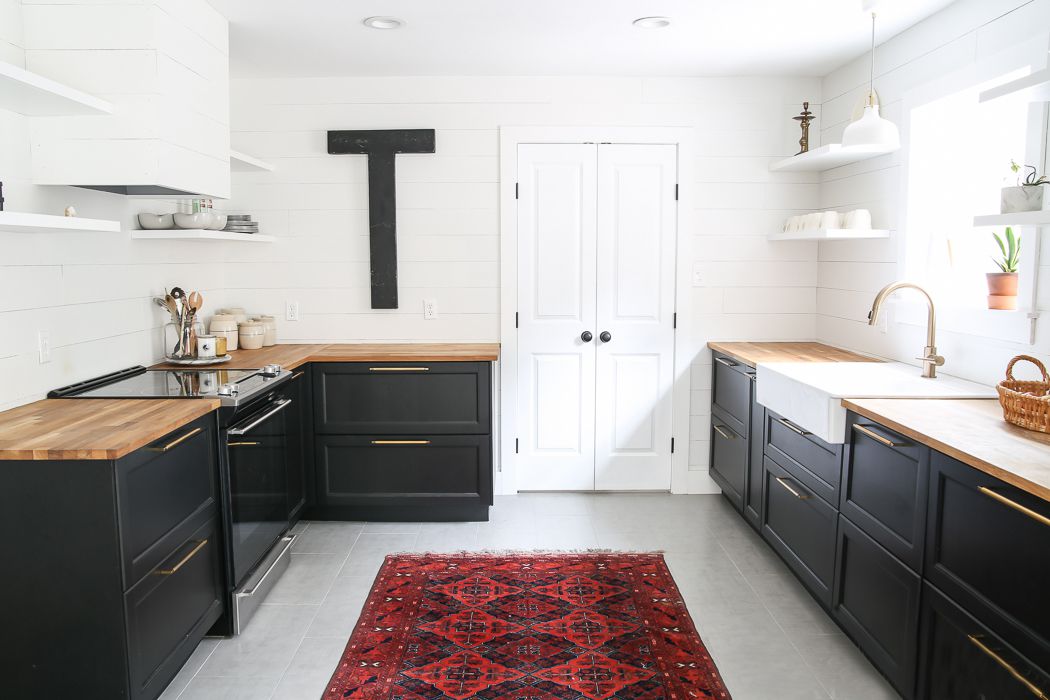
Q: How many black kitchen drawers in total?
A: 12